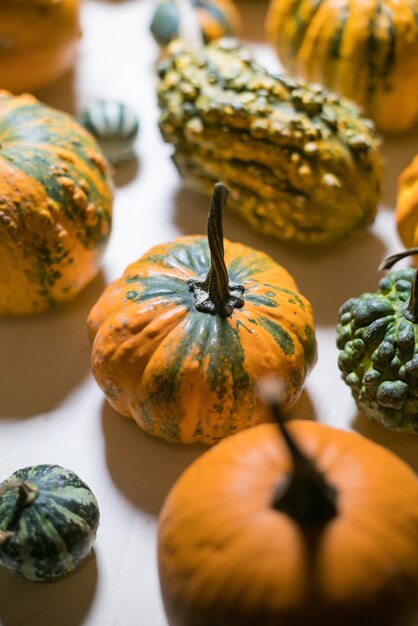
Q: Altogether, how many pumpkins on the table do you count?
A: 11